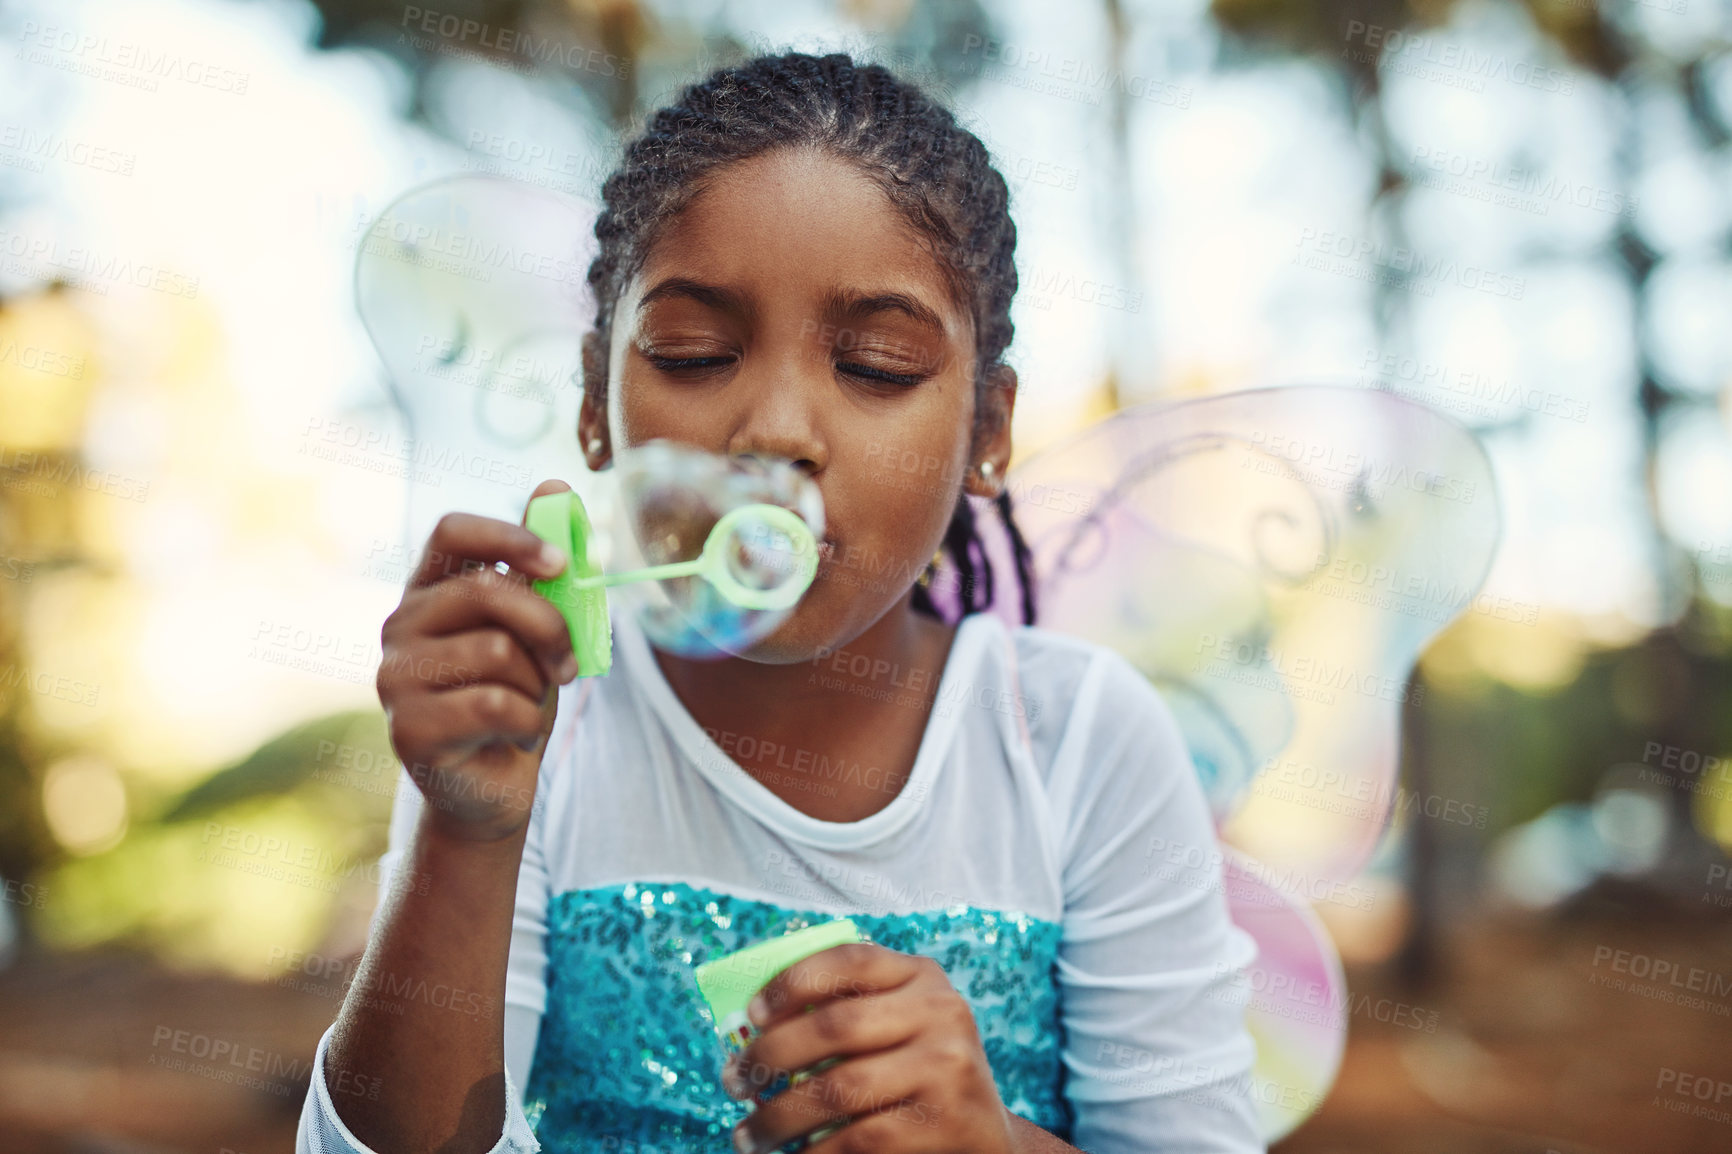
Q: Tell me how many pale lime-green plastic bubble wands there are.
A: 1